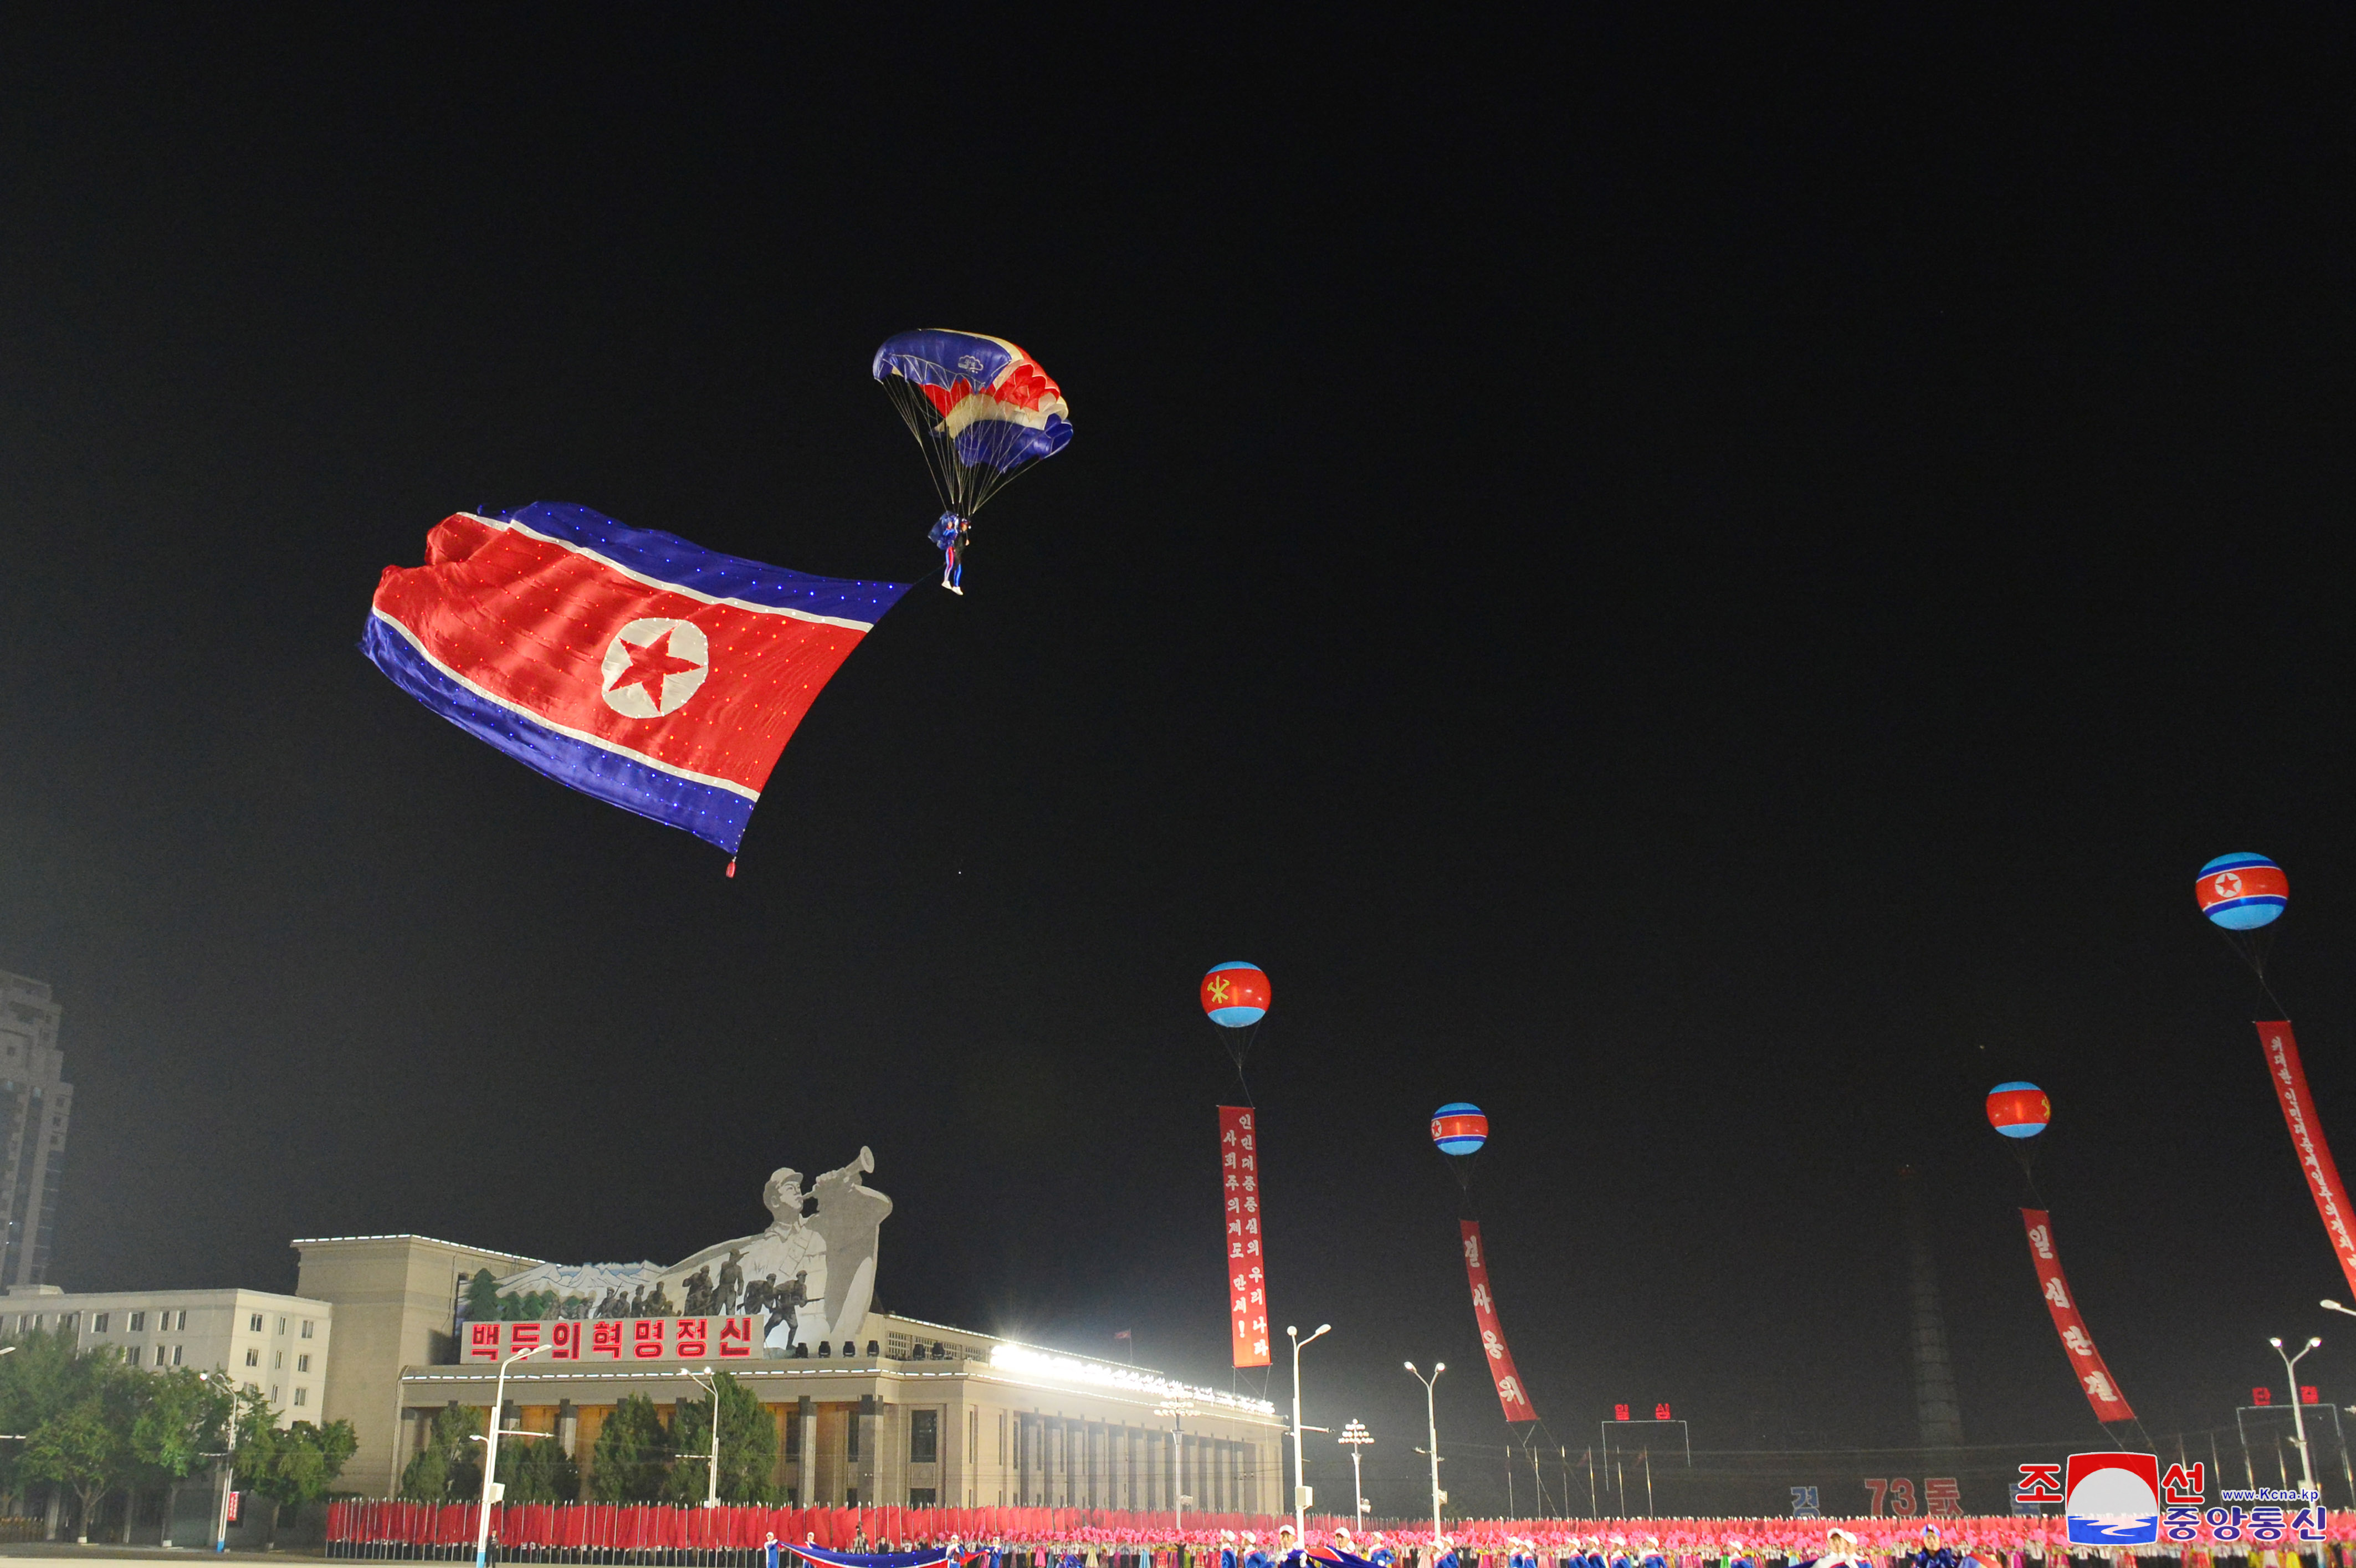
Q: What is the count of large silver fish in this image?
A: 0